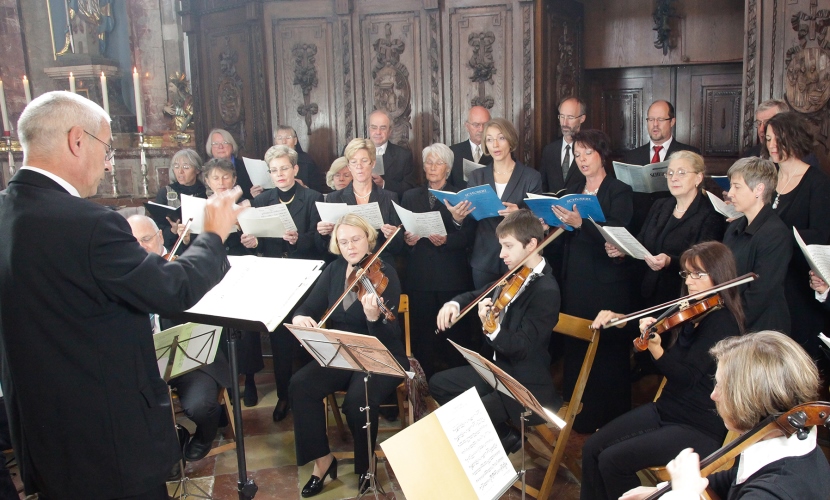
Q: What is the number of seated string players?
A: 5